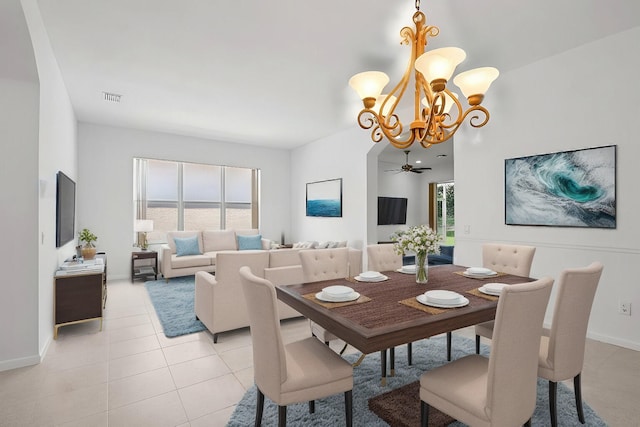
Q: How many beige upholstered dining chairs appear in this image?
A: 6